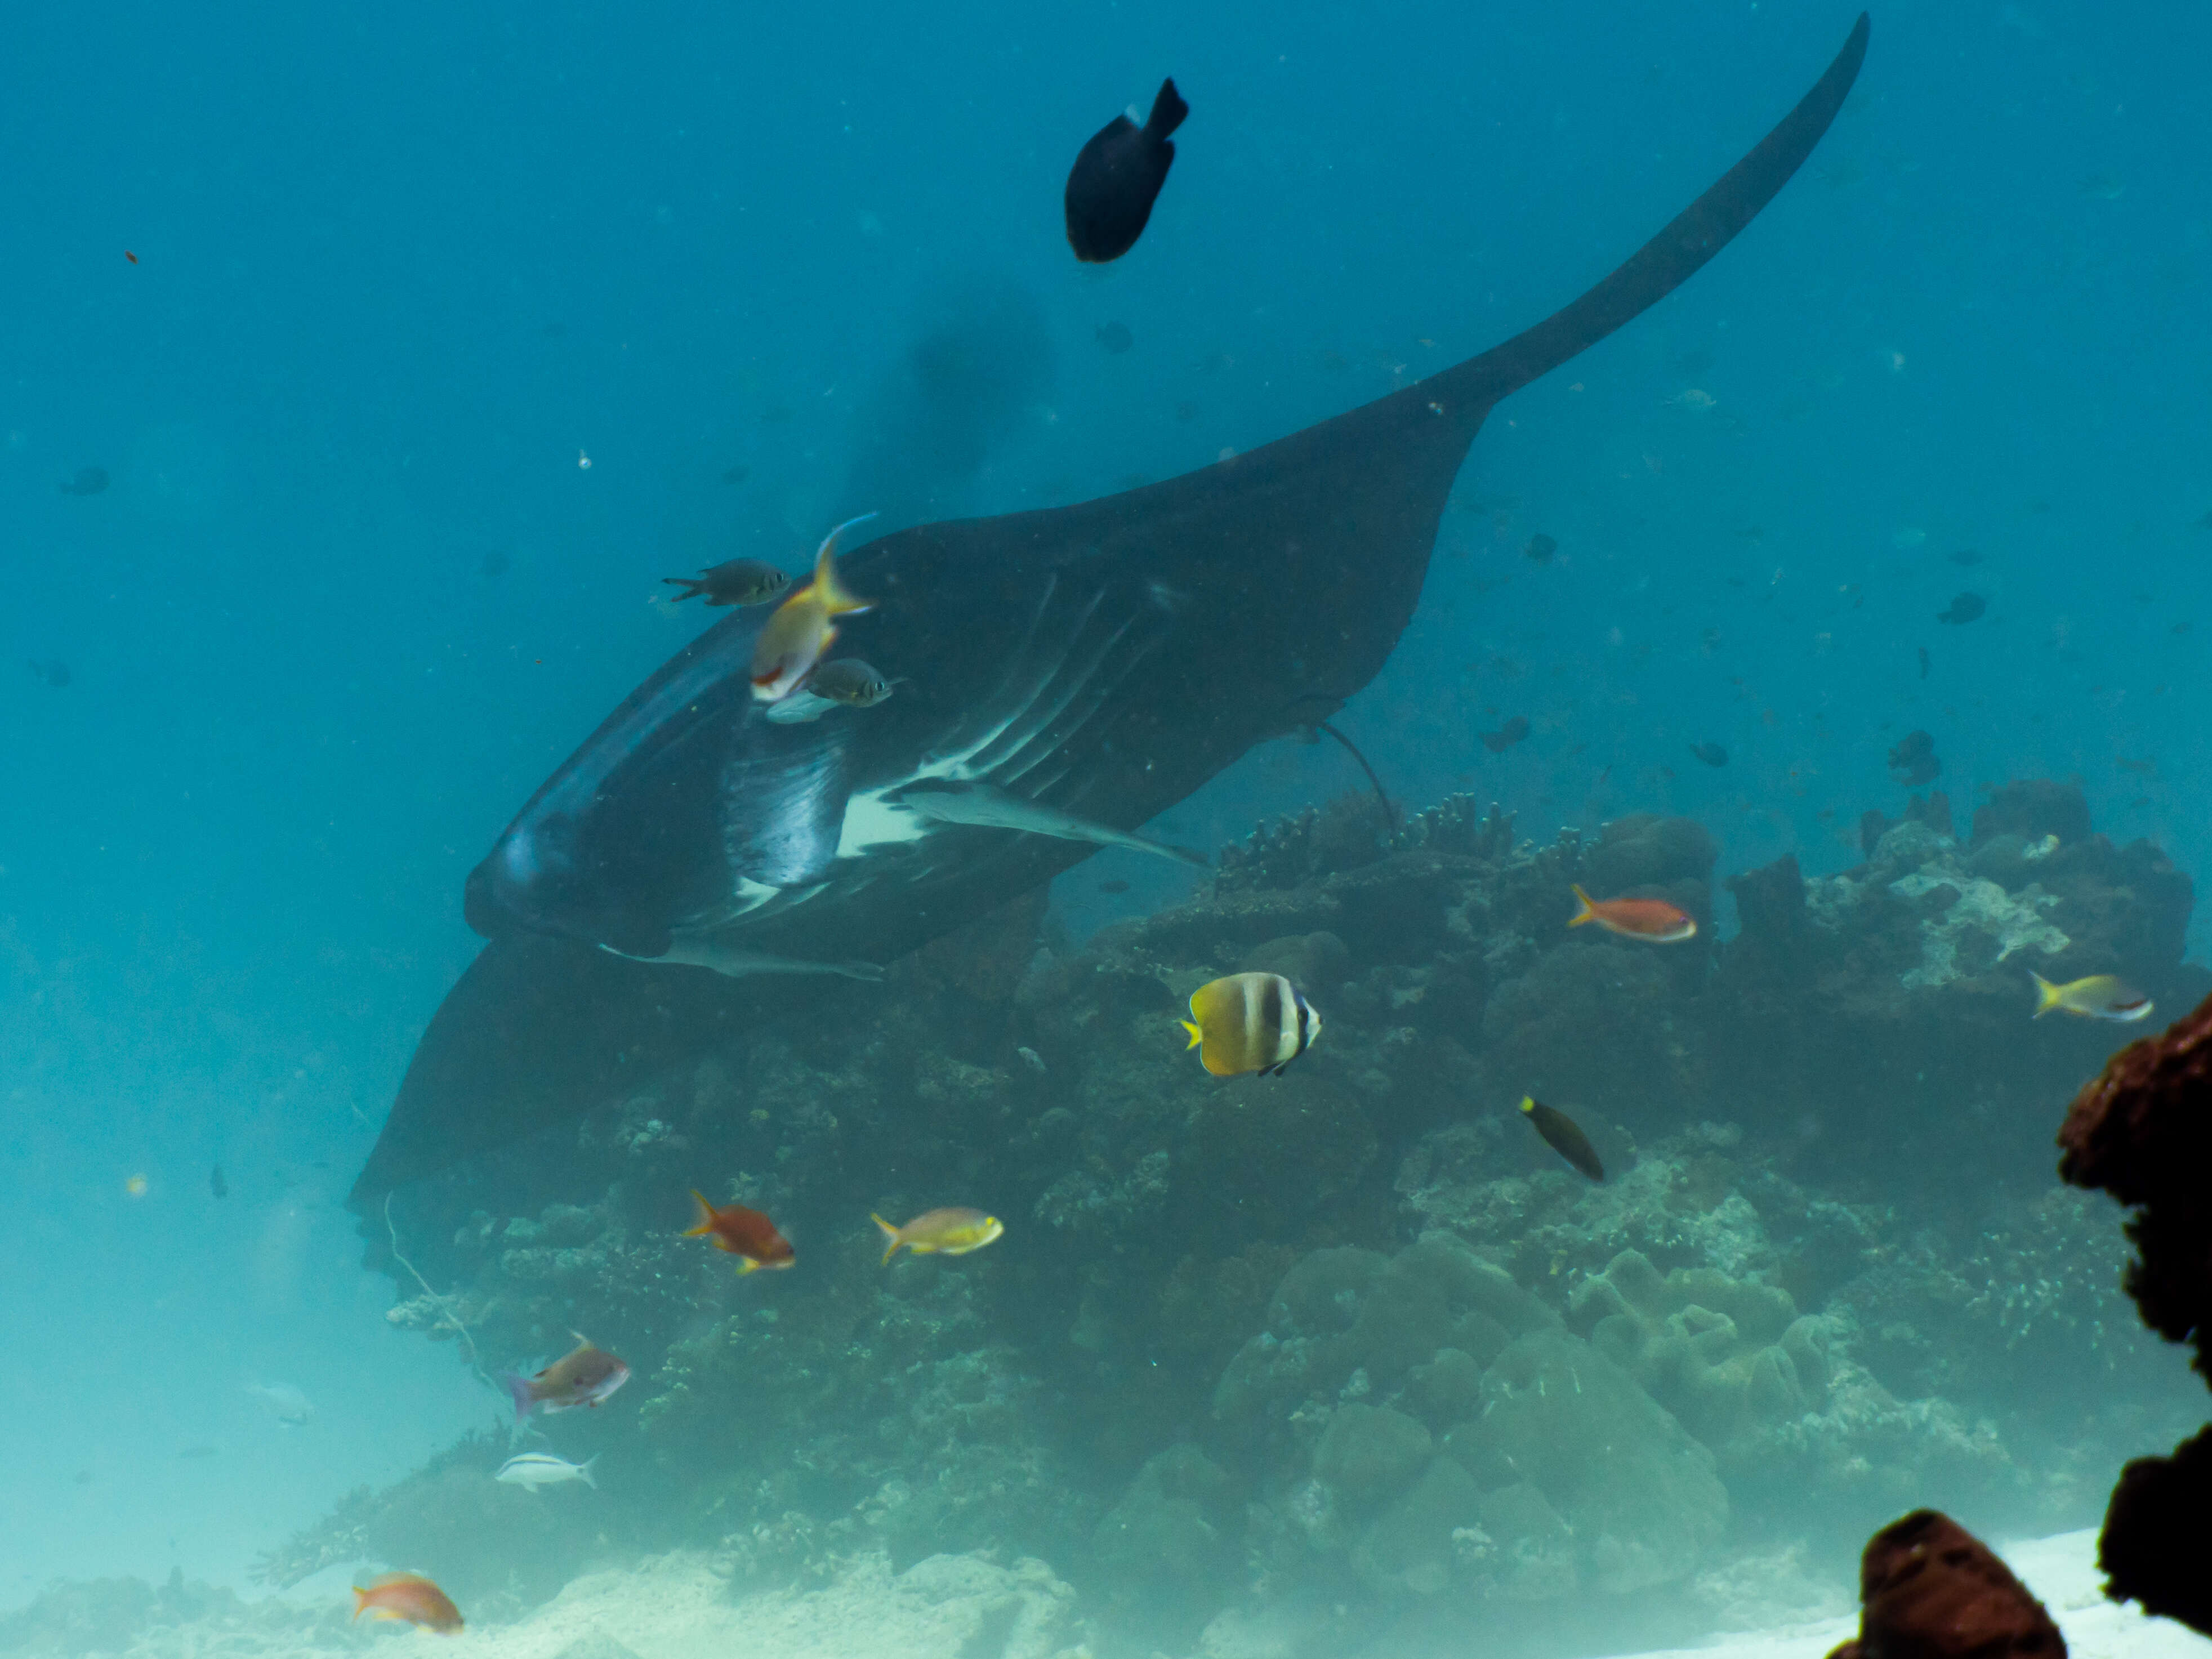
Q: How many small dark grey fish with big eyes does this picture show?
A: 2